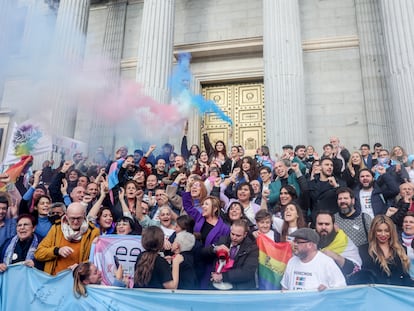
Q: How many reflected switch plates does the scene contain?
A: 0